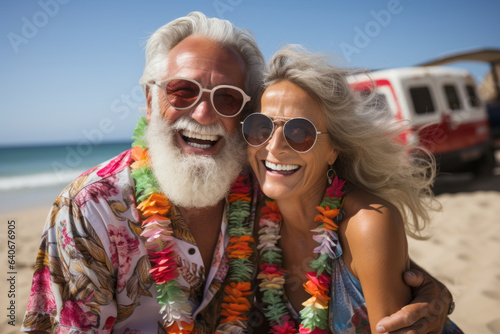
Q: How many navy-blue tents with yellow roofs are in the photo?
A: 0